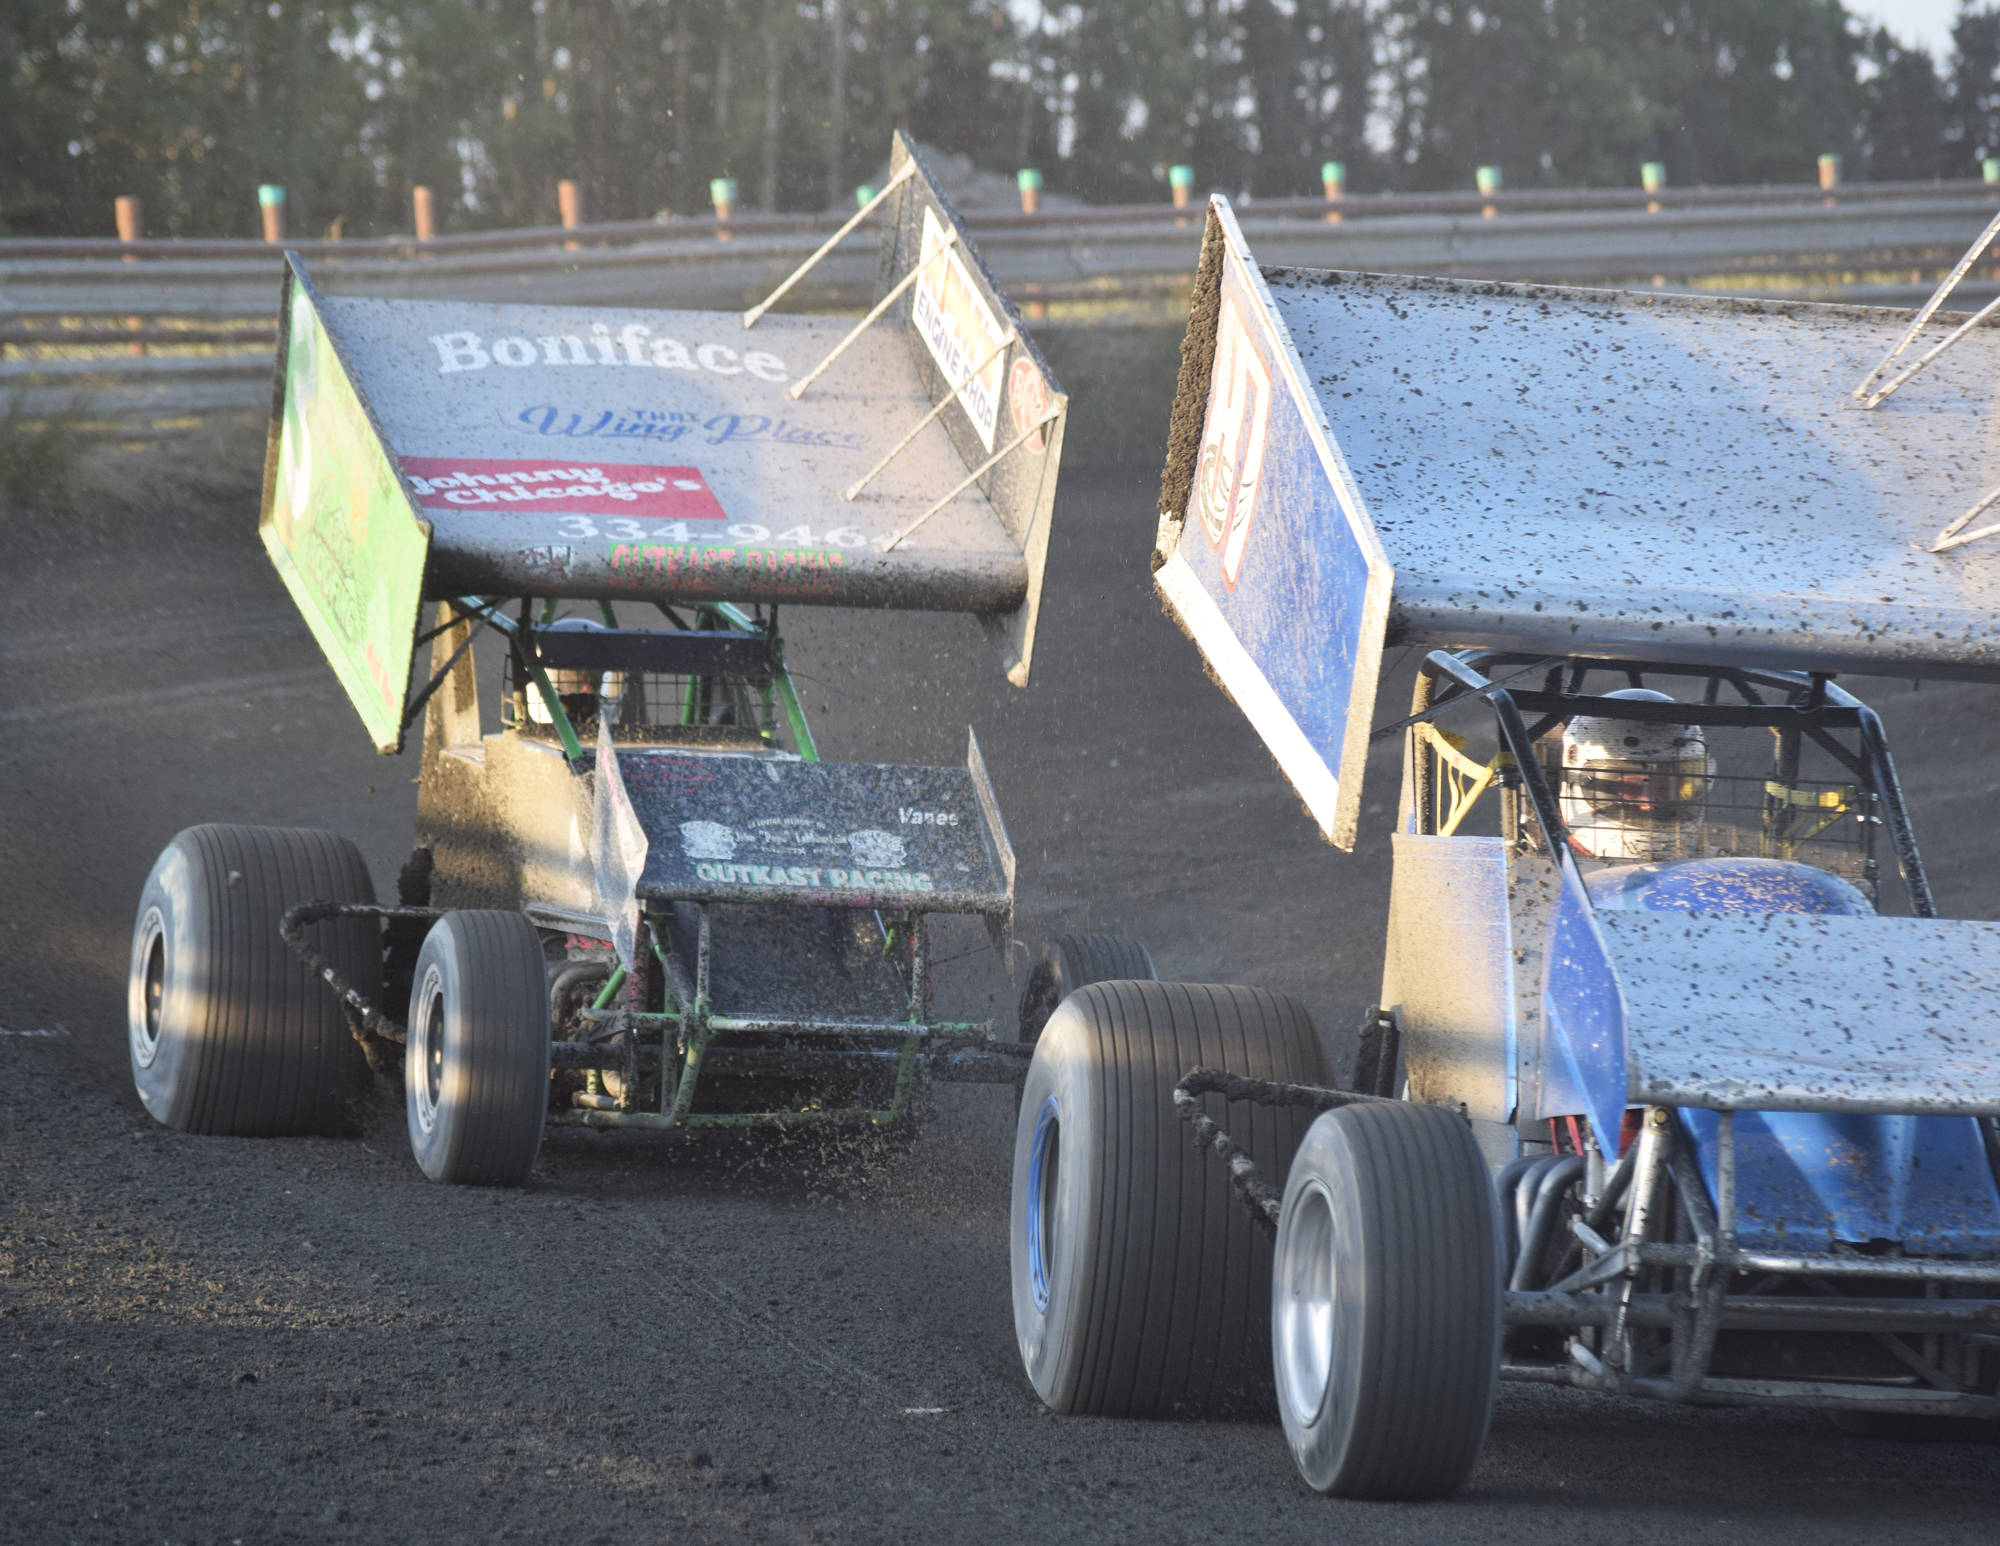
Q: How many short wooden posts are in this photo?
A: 13